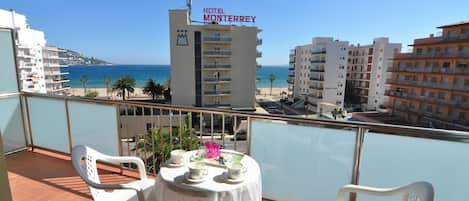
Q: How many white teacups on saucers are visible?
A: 3